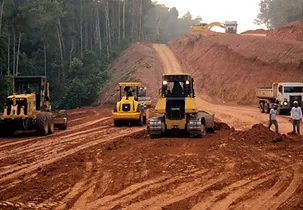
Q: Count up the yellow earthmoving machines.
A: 4